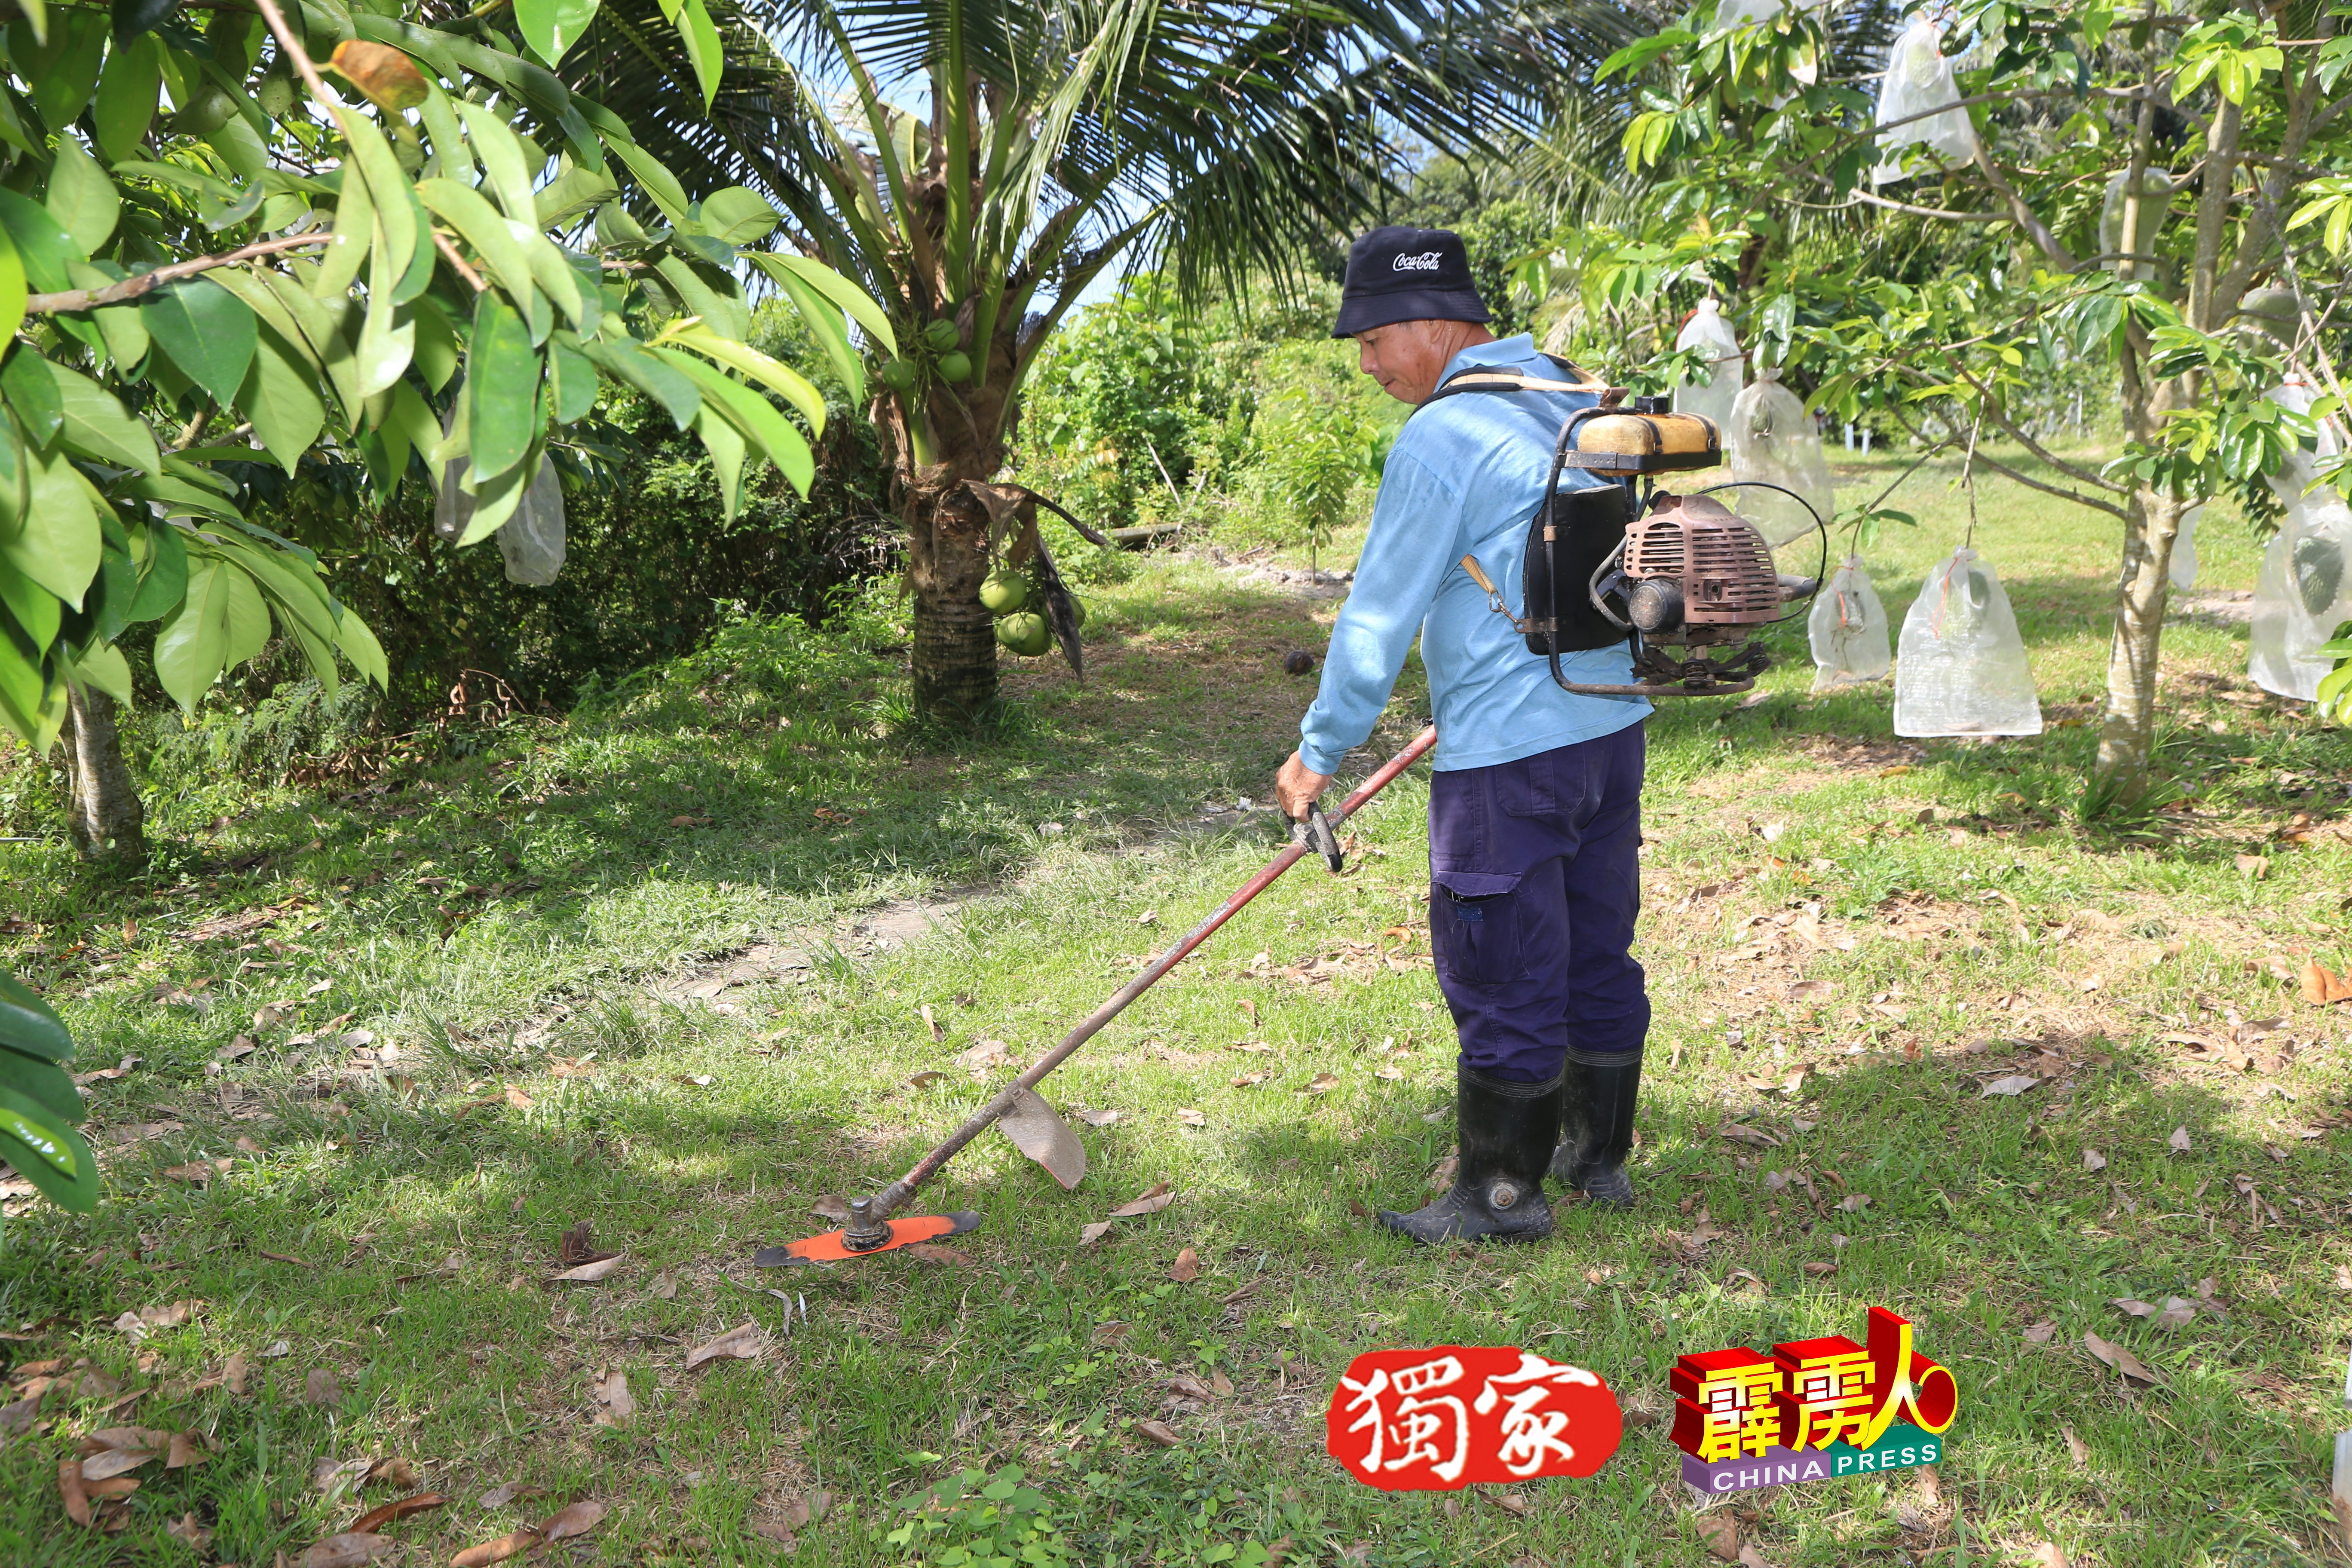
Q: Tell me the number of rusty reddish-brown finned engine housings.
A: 1